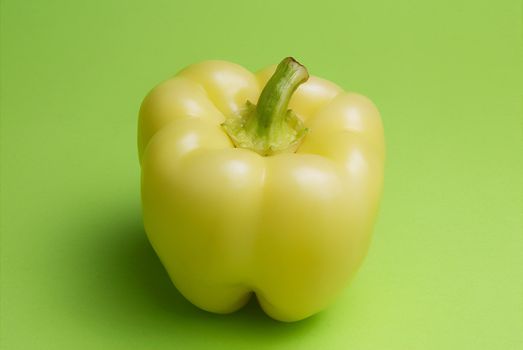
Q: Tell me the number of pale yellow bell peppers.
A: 1